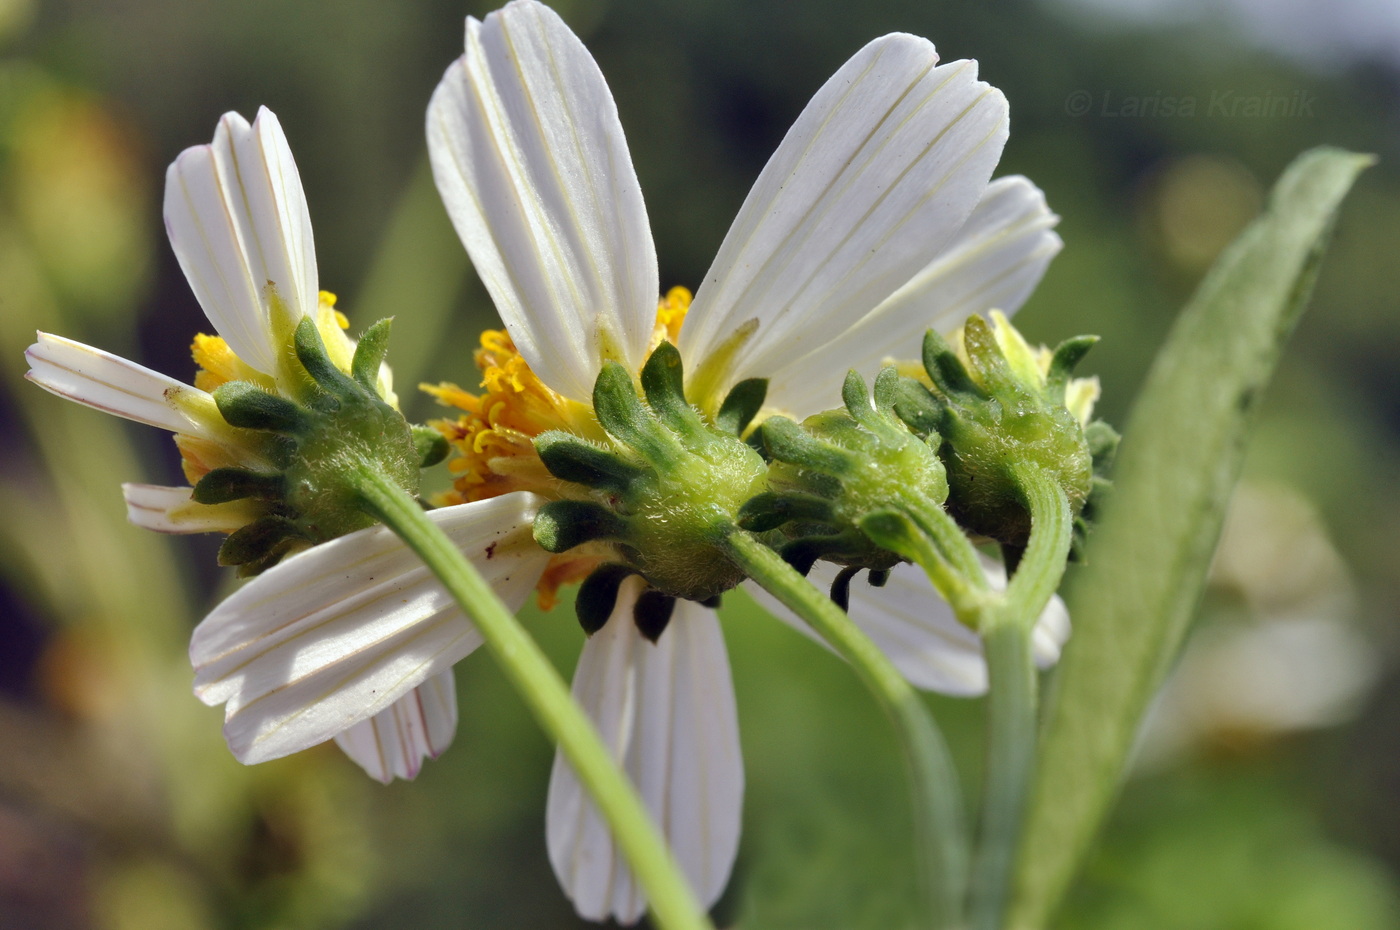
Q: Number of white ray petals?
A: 10